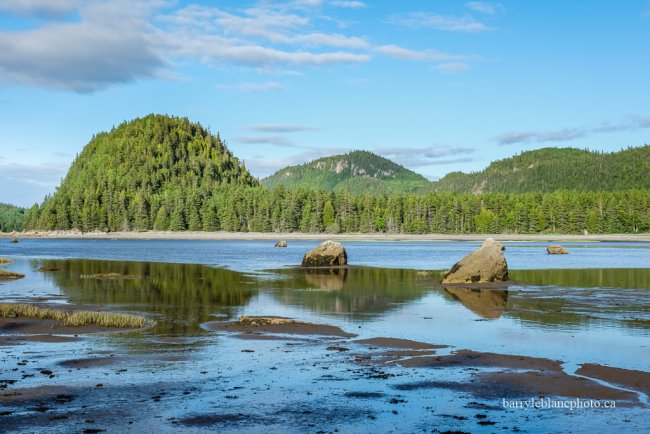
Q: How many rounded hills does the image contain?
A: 3